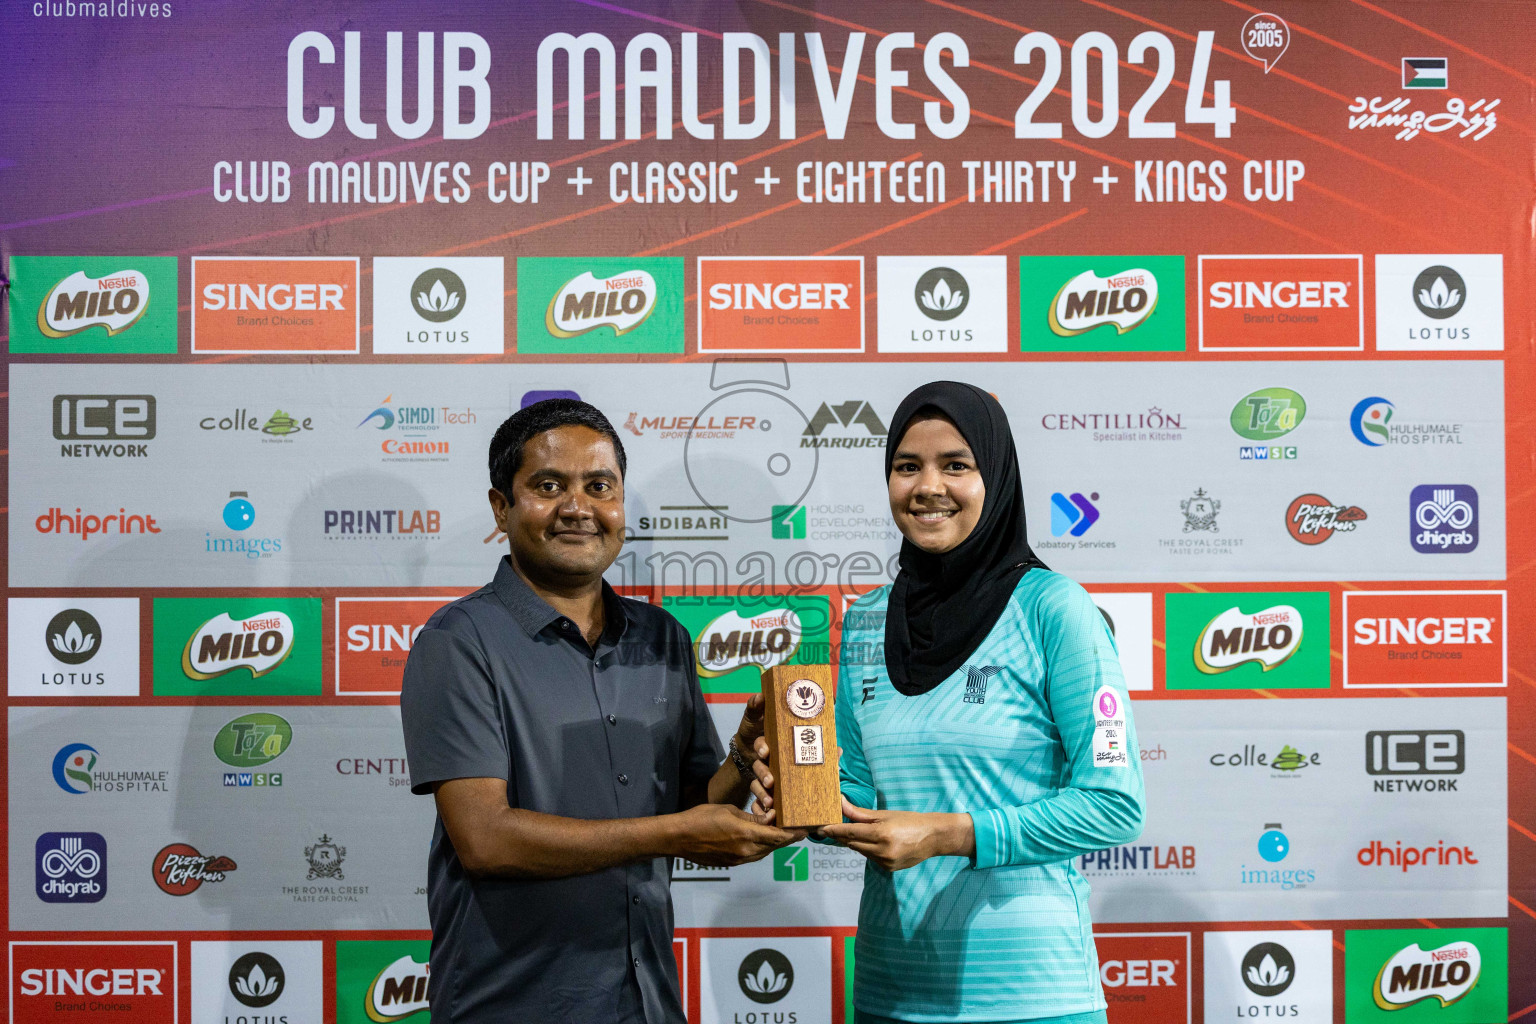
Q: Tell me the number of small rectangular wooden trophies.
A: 1